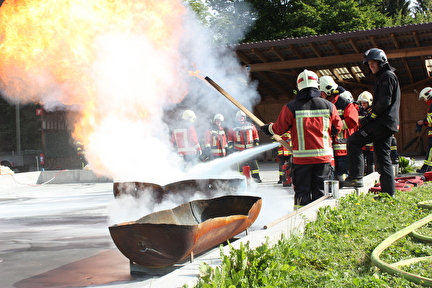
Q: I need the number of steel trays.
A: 2